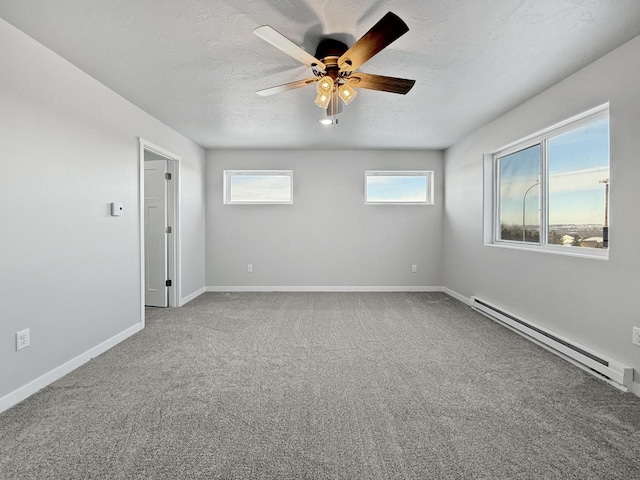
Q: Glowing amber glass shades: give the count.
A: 3